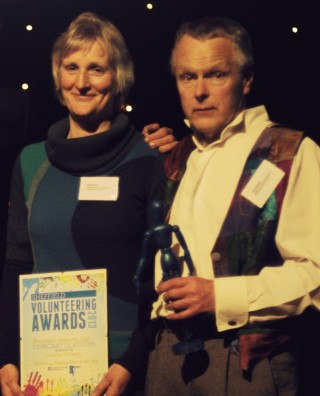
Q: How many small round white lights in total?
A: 5